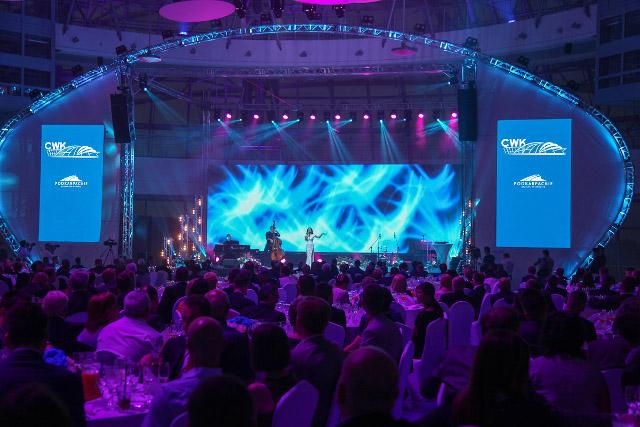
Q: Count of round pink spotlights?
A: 9